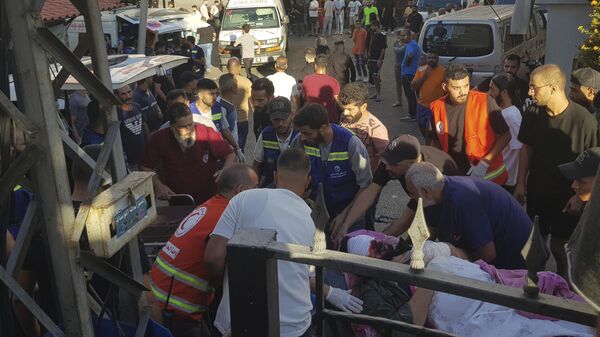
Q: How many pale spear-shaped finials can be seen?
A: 3